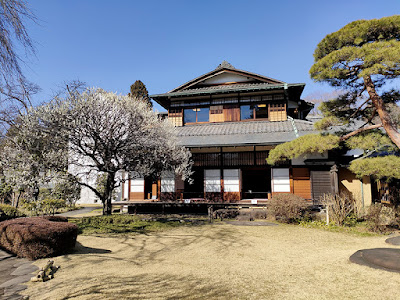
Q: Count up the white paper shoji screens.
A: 5